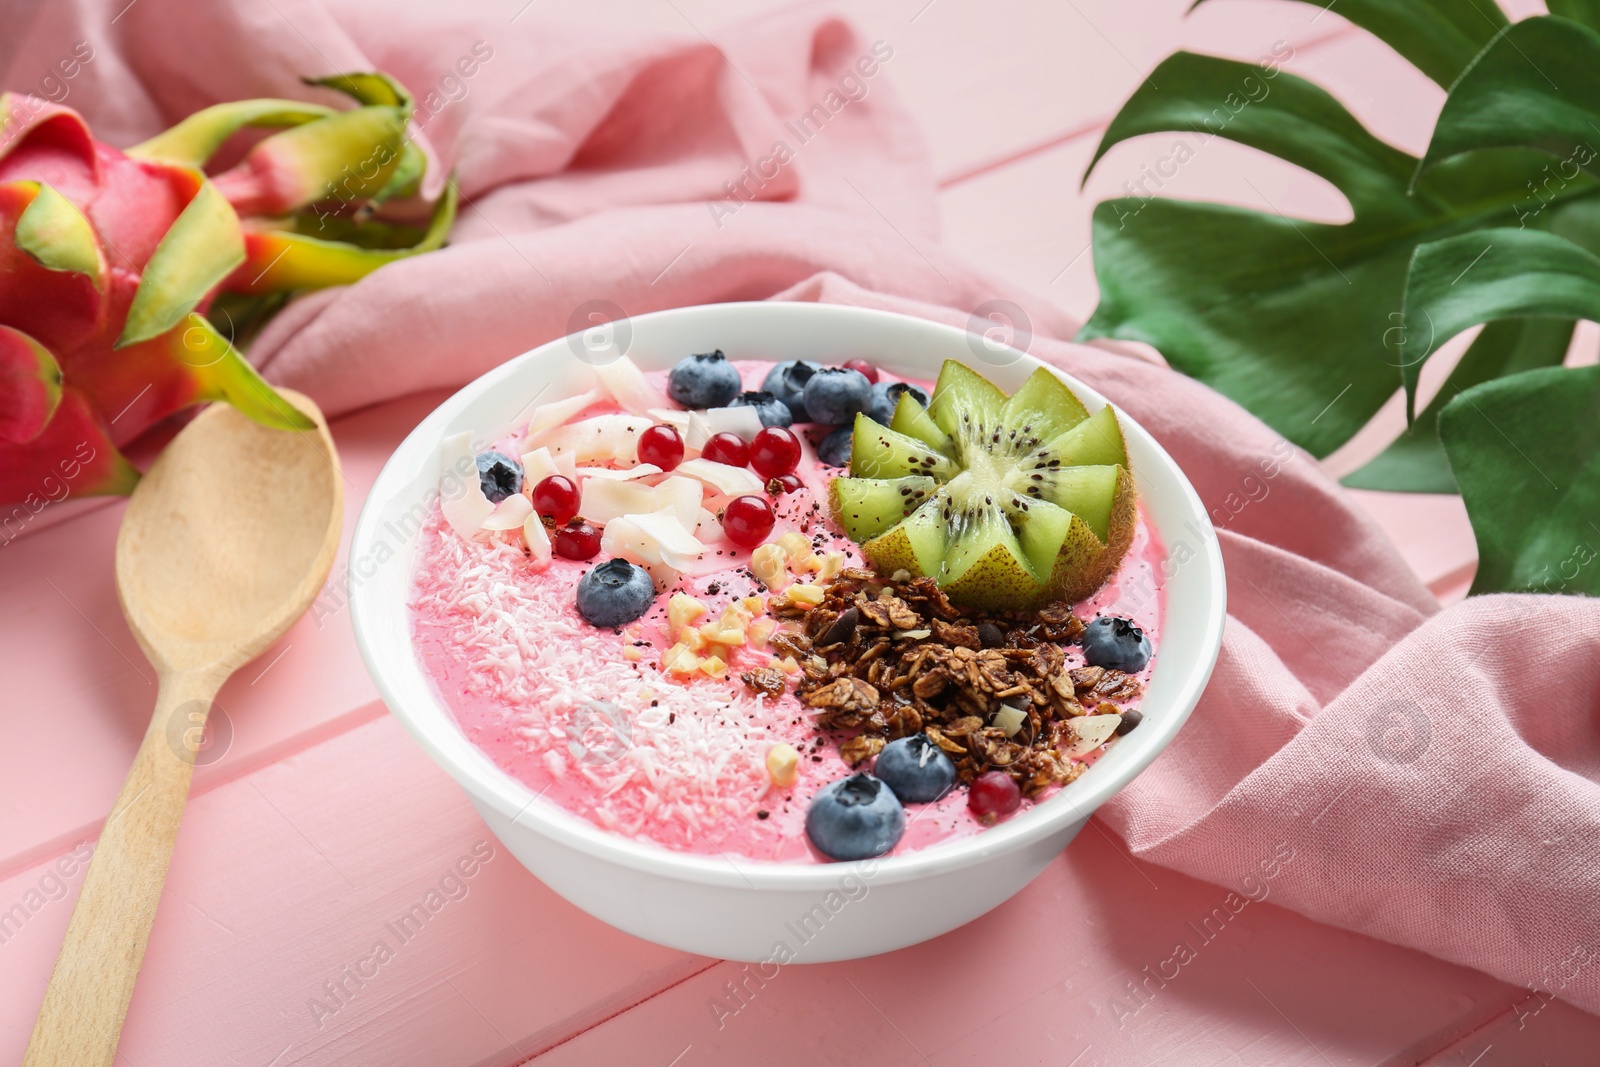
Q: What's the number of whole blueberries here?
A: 11